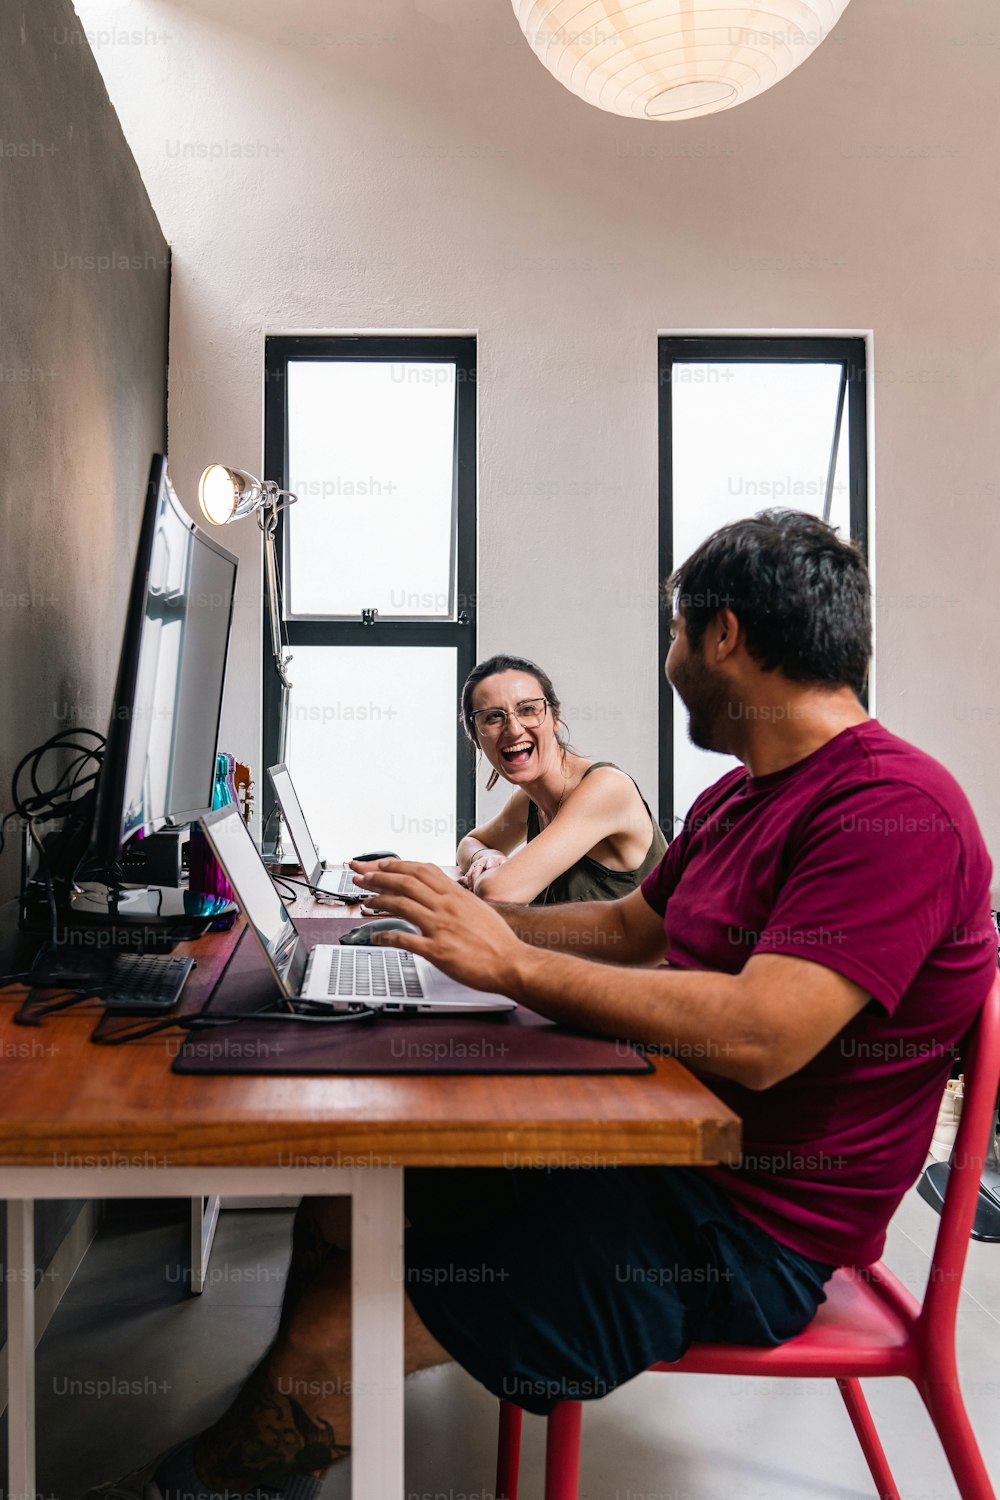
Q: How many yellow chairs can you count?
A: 0